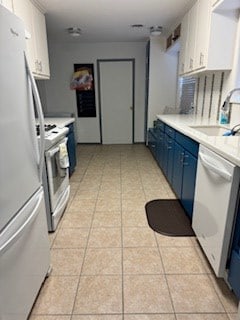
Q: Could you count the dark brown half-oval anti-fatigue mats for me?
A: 1